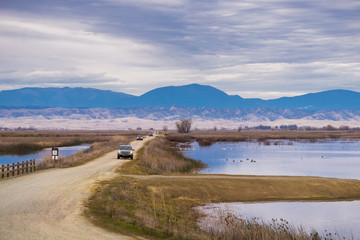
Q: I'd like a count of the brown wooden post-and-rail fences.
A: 1